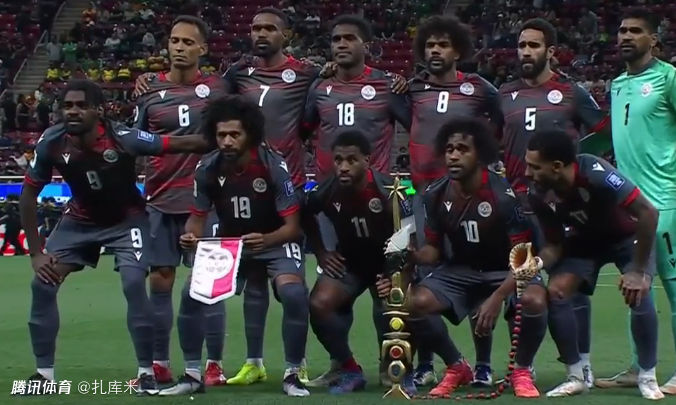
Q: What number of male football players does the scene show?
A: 11